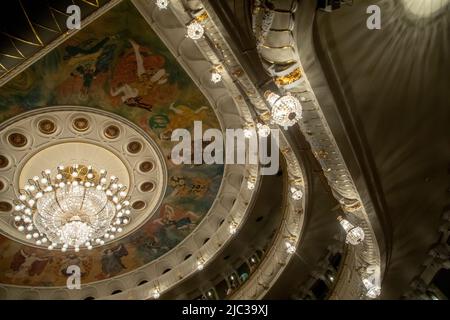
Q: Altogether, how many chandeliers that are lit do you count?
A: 15